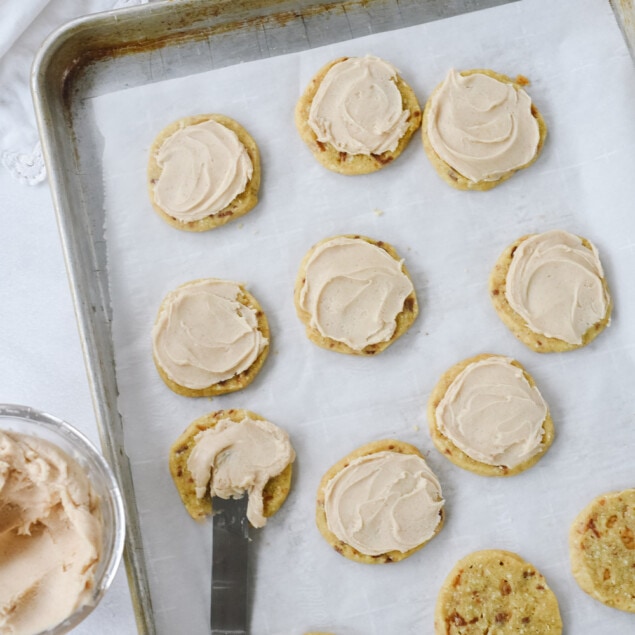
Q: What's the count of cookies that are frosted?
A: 9